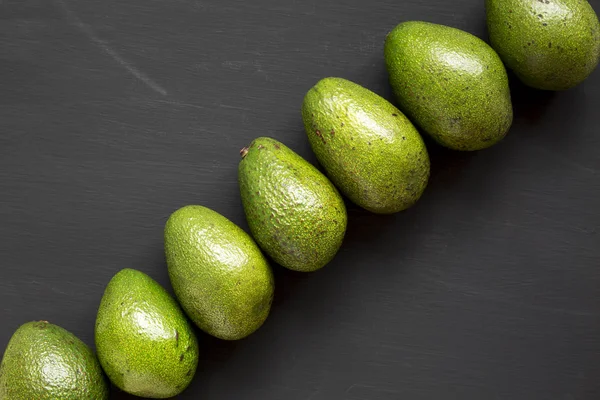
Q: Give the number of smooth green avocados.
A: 7